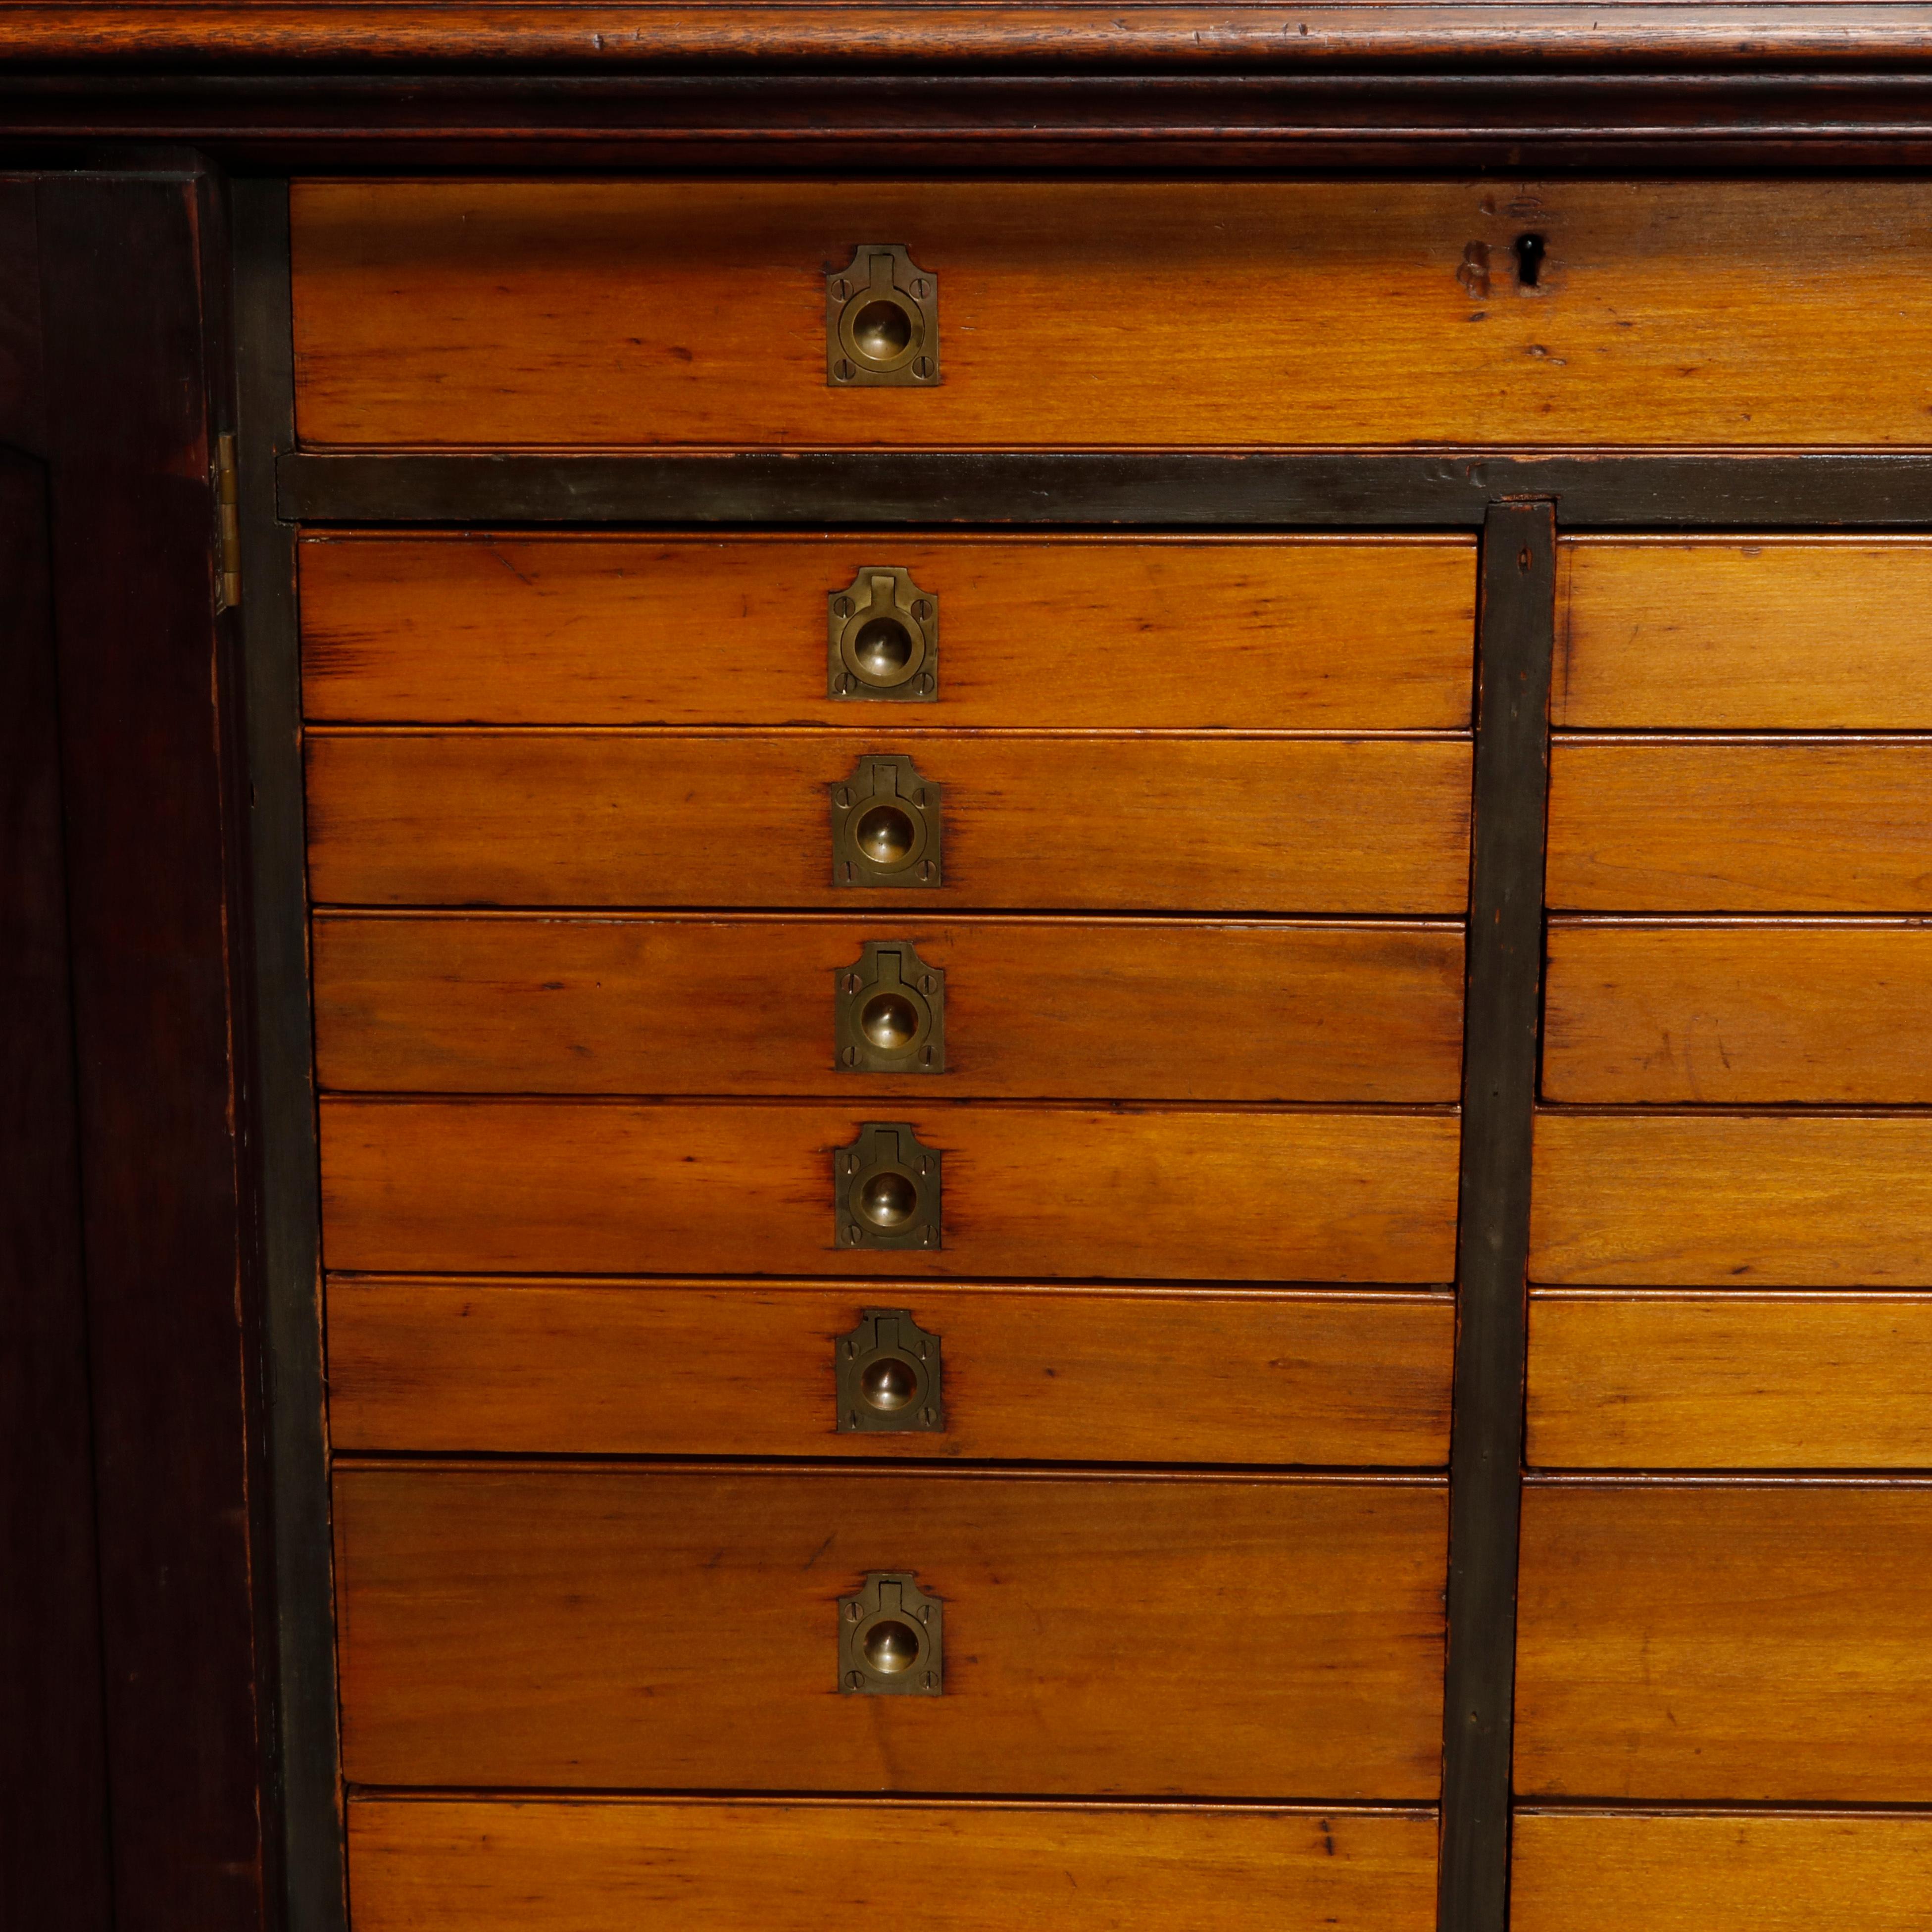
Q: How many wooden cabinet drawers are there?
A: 15